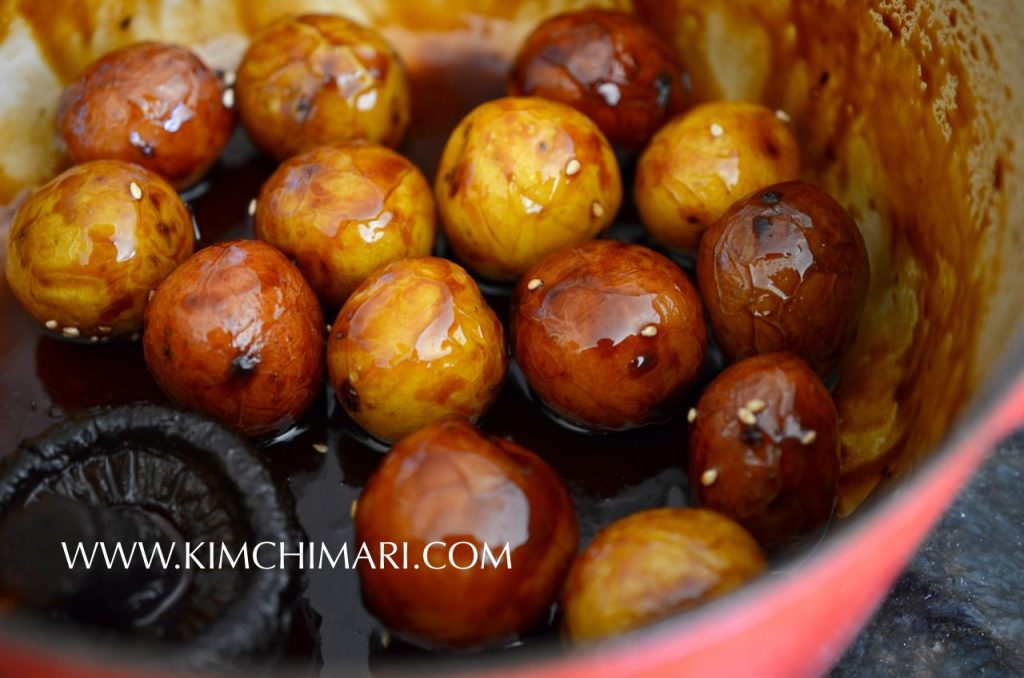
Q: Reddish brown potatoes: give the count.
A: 7